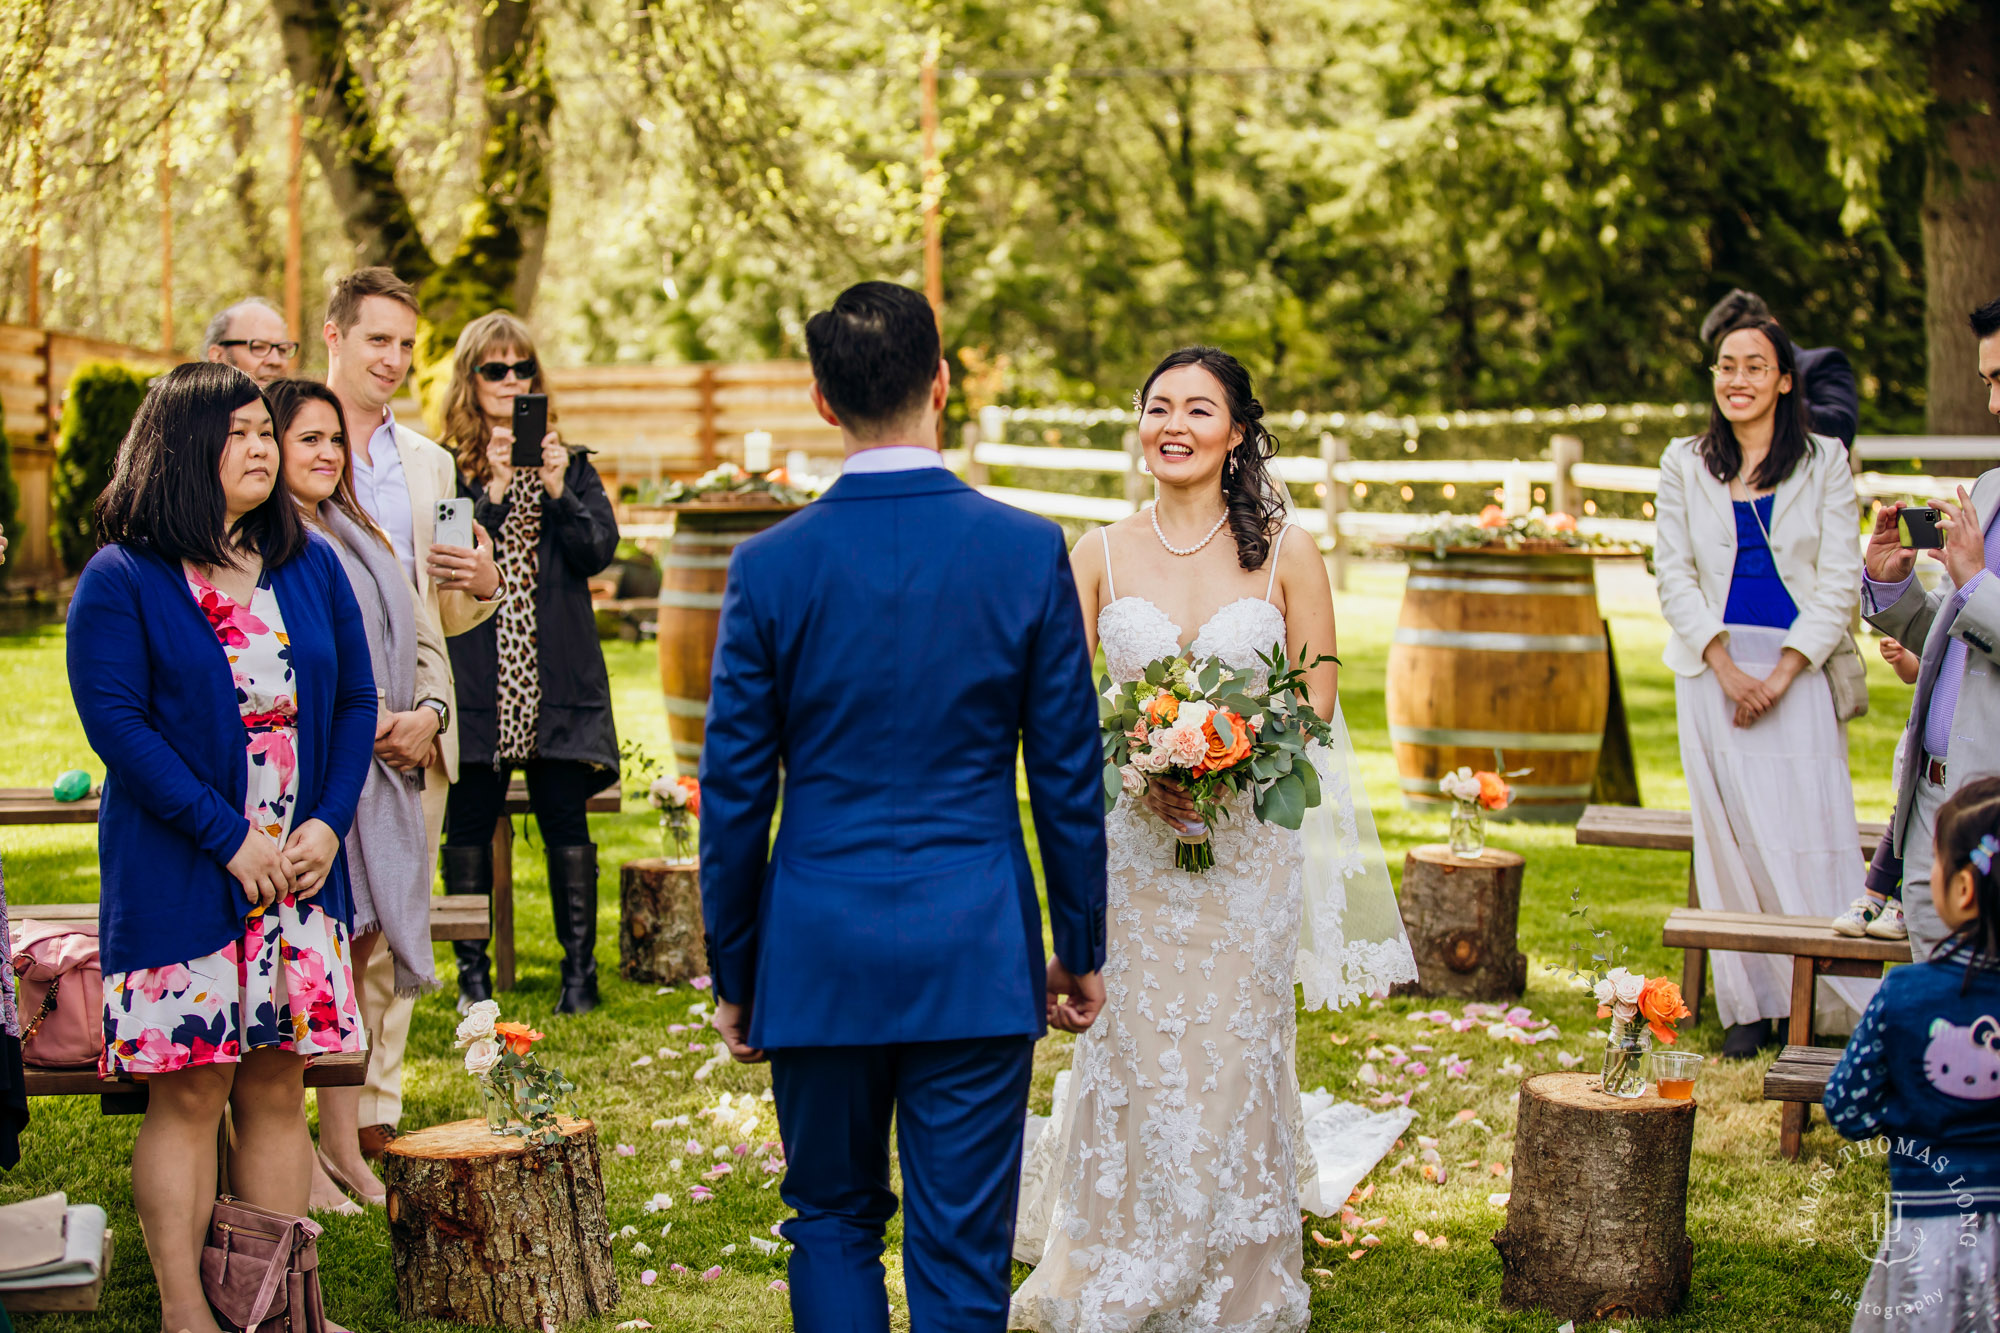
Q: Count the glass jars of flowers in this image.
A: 4